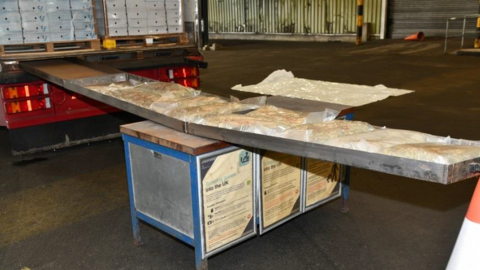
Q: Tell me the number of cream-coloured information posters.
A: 3